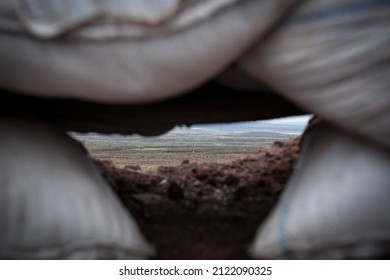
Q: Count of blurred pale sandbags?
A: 4